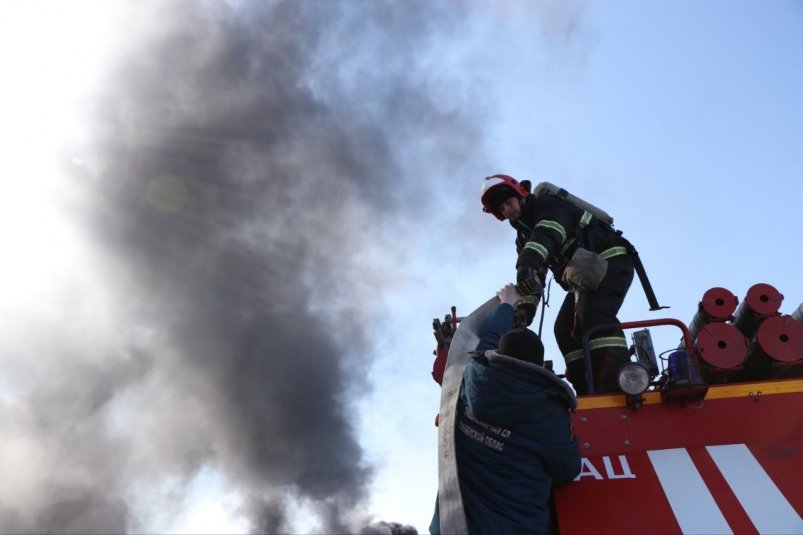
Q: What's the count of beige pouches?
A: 1